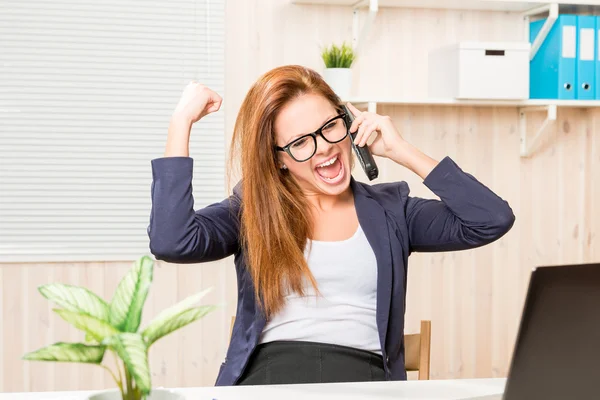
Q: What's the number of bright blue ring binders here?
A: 3